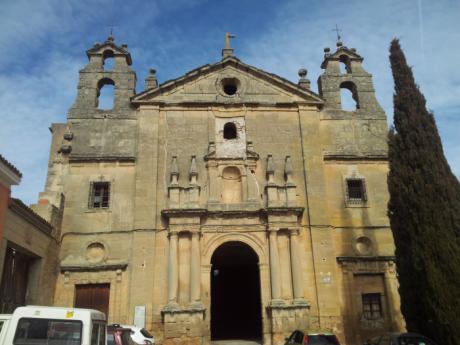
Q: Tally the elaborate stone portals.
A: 1